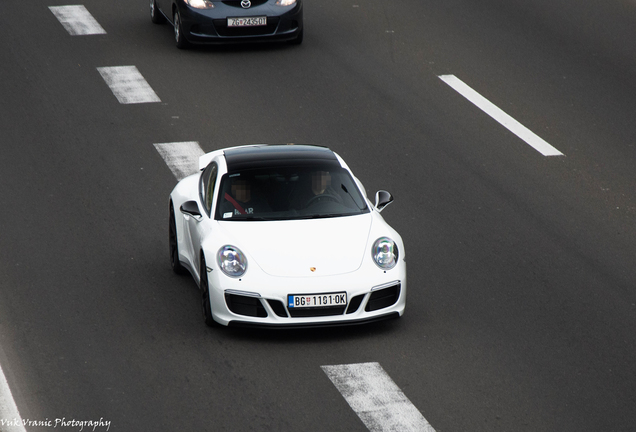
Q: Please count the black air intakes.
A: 5